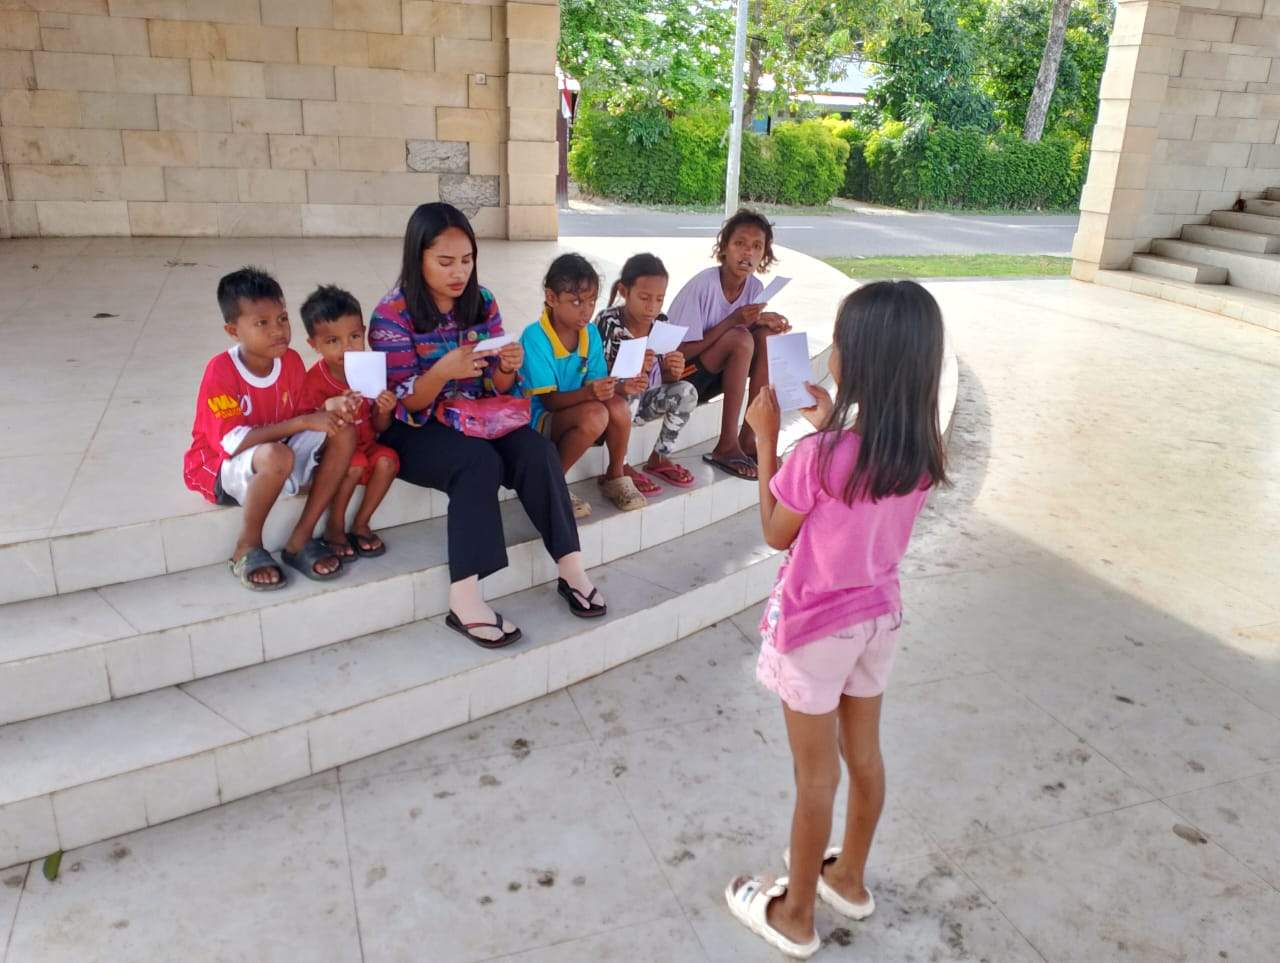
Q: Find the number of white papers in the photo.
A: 6